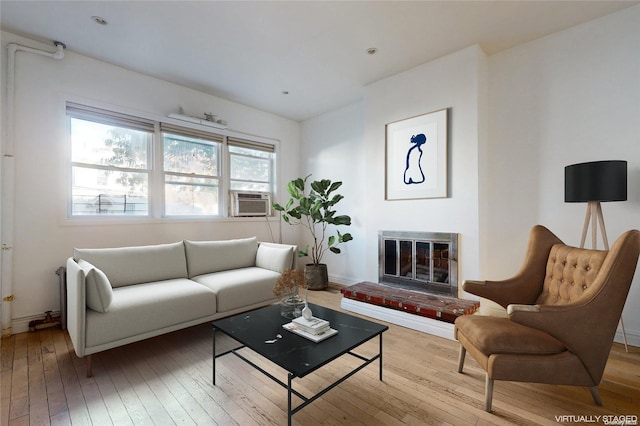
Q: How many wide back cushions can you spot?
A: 2